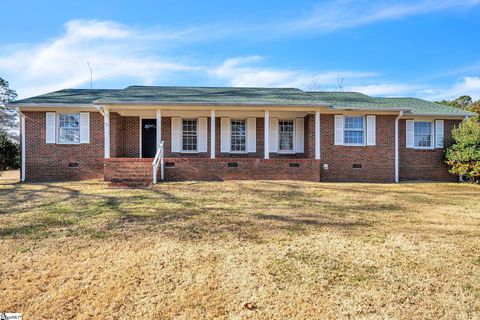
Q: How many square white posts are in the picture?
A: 5